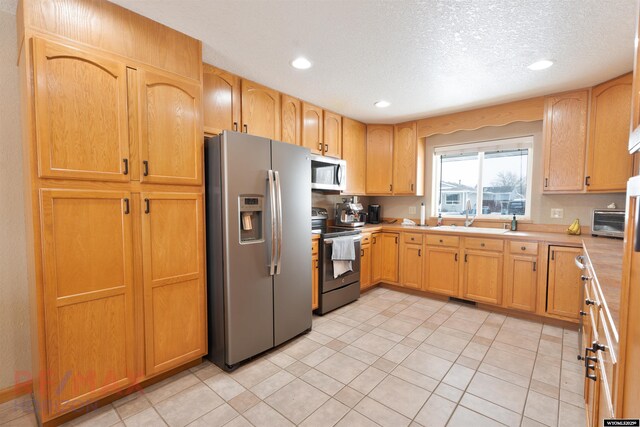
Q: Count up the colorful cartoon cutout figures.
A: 0